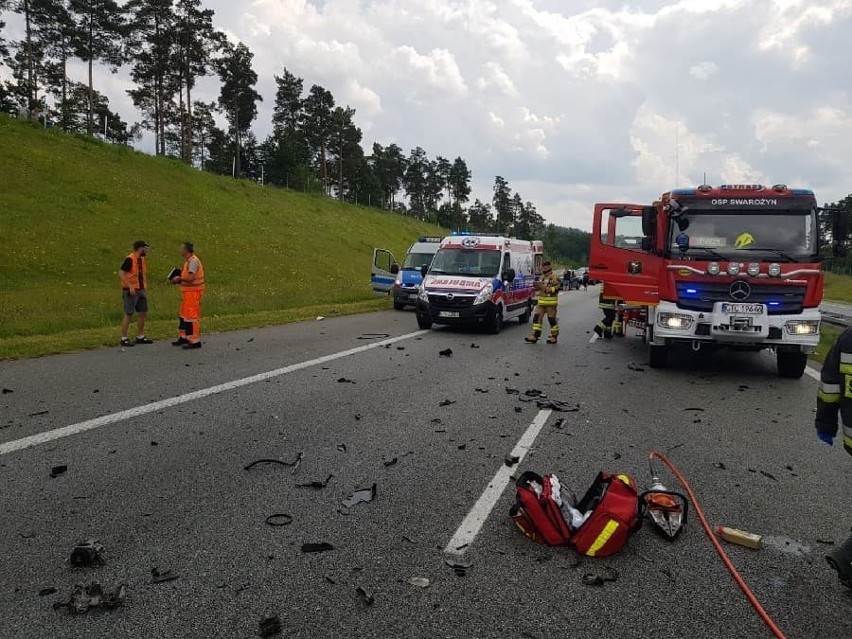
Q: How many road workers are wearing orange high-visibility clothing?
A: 2